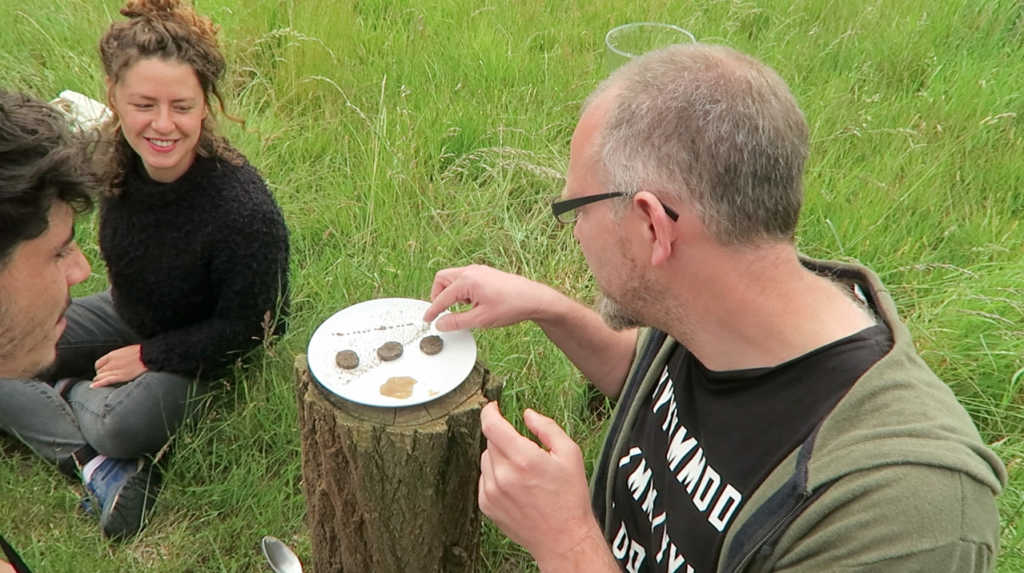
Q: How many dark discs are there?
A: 3